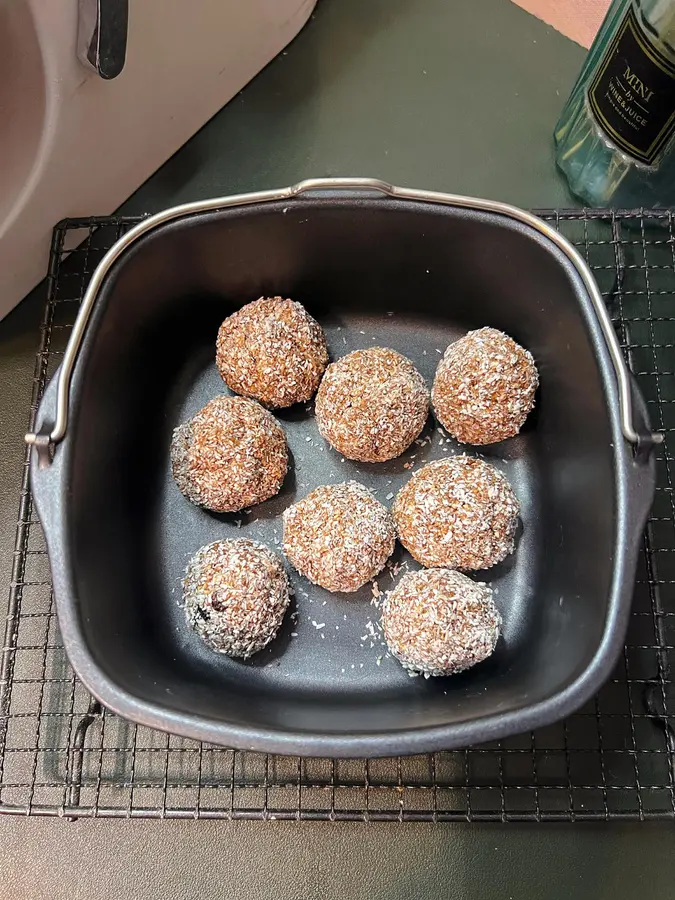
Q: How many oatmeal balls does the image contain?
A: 8